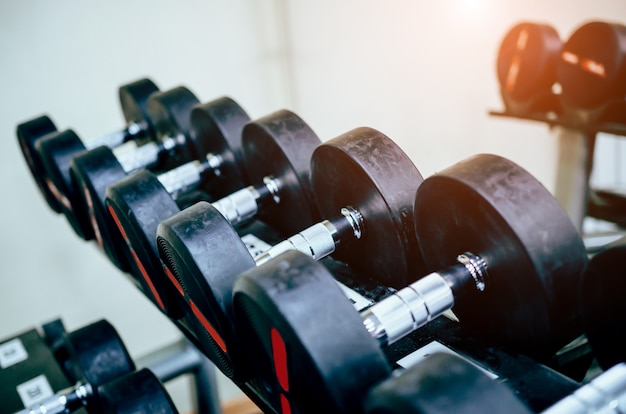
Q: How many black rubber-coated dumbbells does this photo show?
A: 11